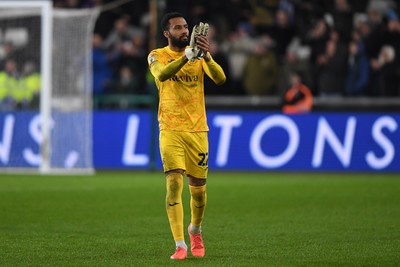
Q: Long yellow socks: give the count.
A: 2